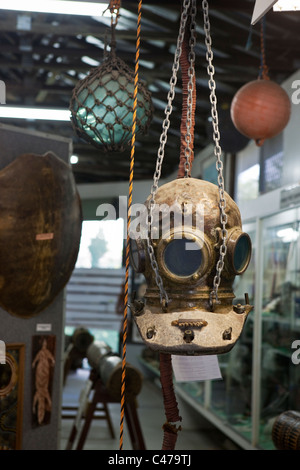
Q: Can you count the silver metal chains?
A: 3